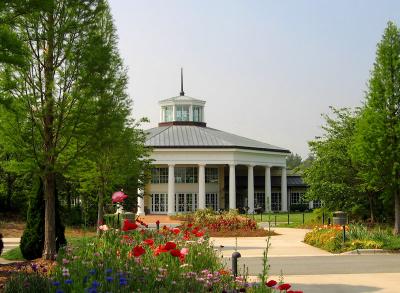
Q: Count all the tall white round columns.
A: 7